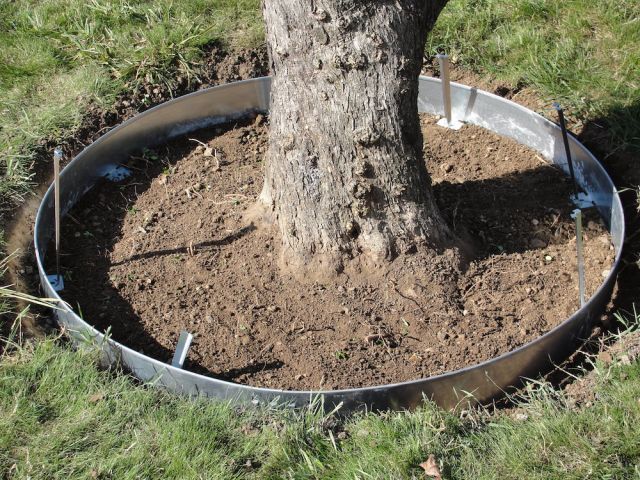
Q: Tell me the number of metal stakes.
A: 5